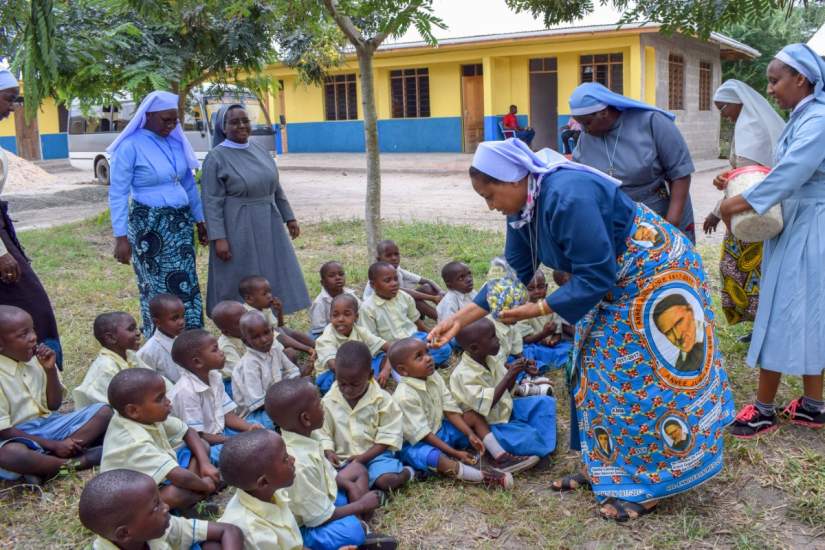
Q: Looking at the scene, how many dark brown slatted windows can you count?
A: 5